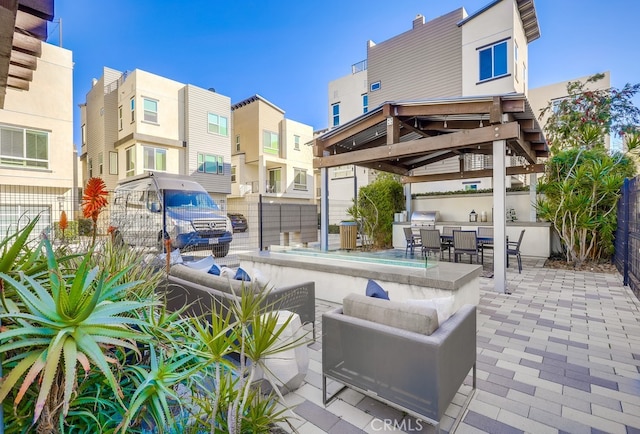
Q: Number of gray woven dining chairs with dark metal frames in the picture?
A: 6